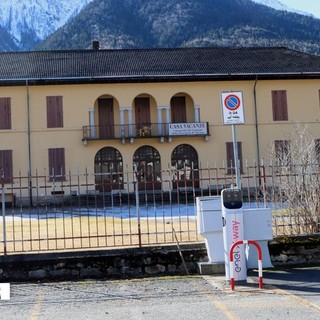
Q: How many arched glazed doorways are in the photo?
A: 3